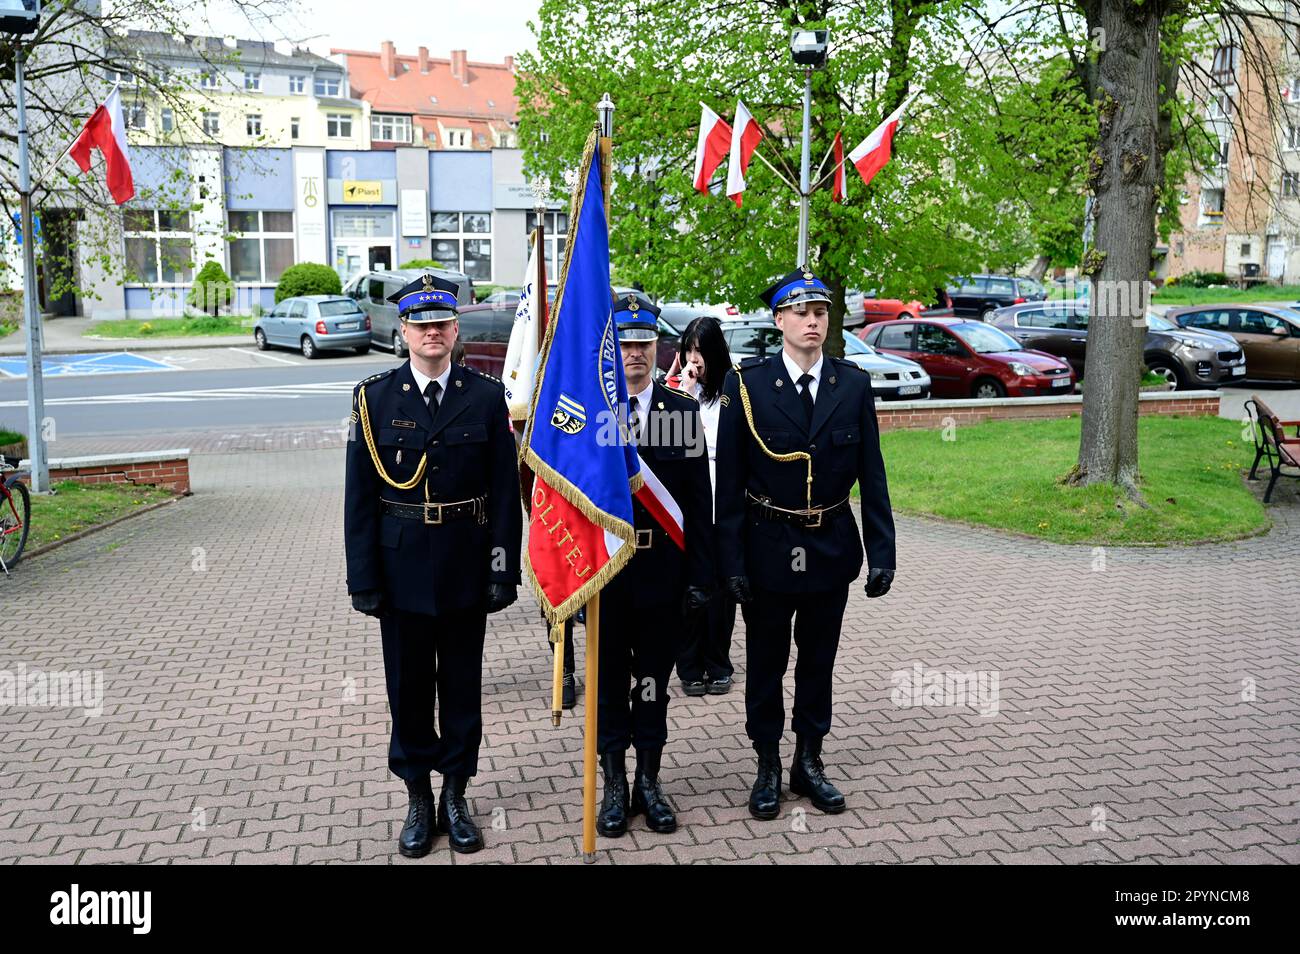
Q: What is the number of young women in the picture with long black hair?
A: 1